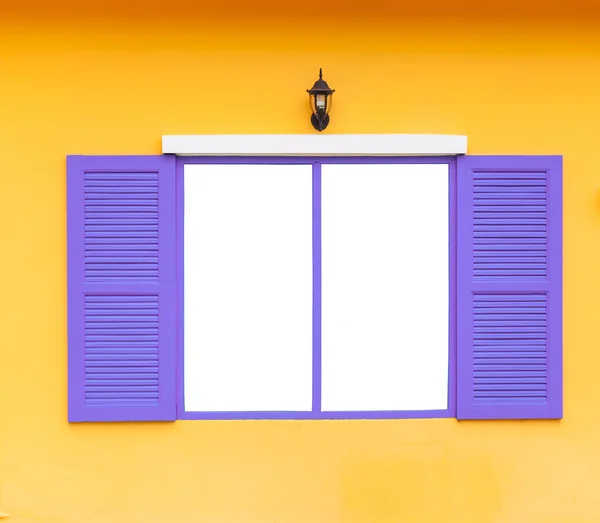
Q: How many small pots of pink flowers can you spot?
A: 0